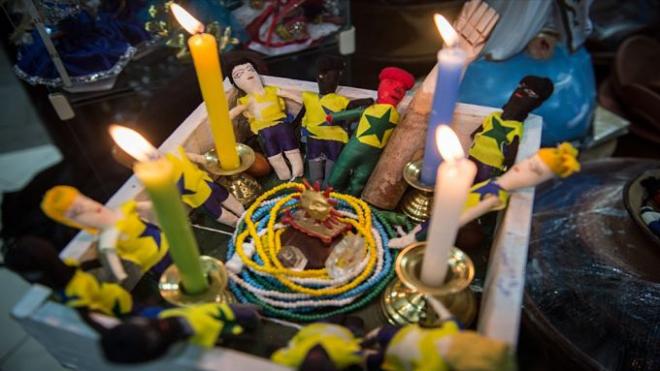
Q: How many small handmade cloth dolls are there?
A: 11